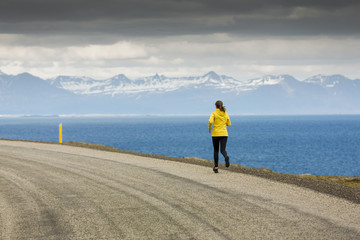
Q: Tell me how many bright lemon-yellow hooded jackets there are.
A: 1